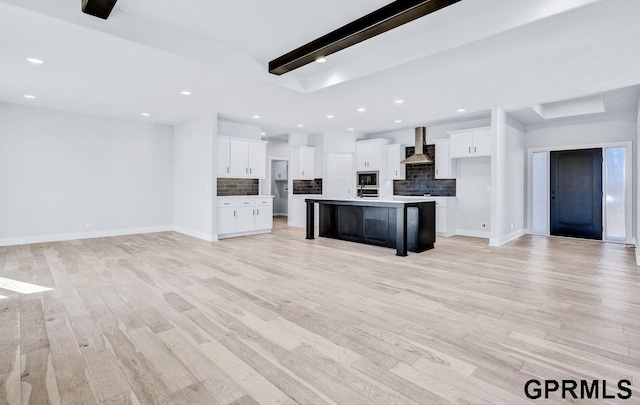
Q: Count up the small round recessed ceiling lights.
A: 14